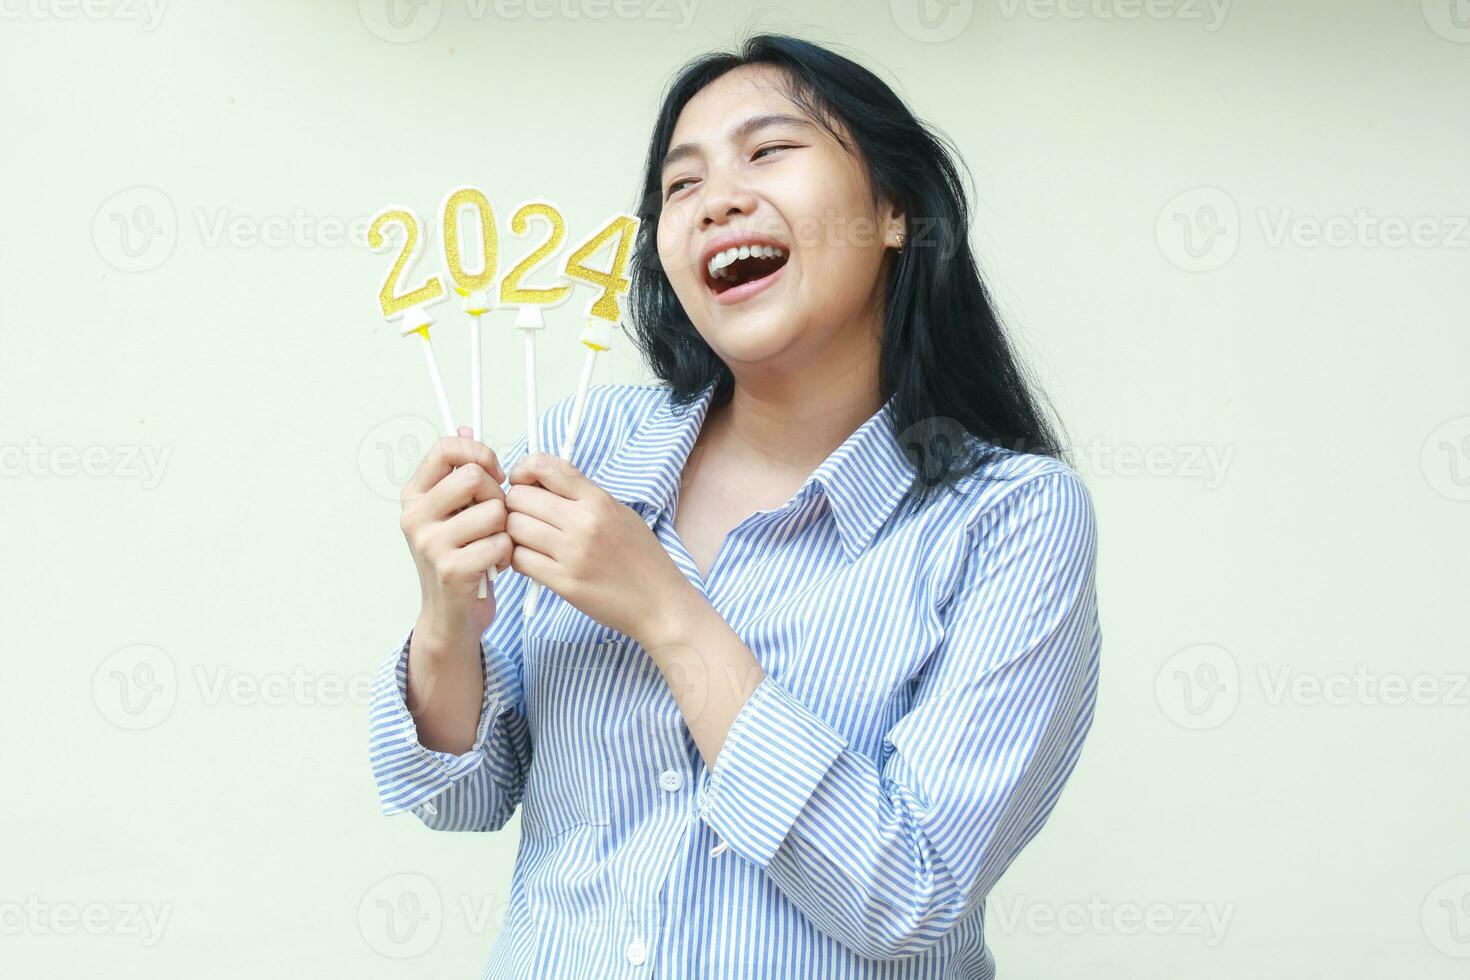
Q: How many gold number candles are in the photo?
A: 4